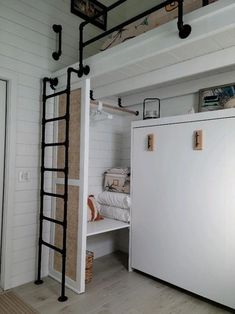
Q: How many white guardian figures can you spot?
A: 0